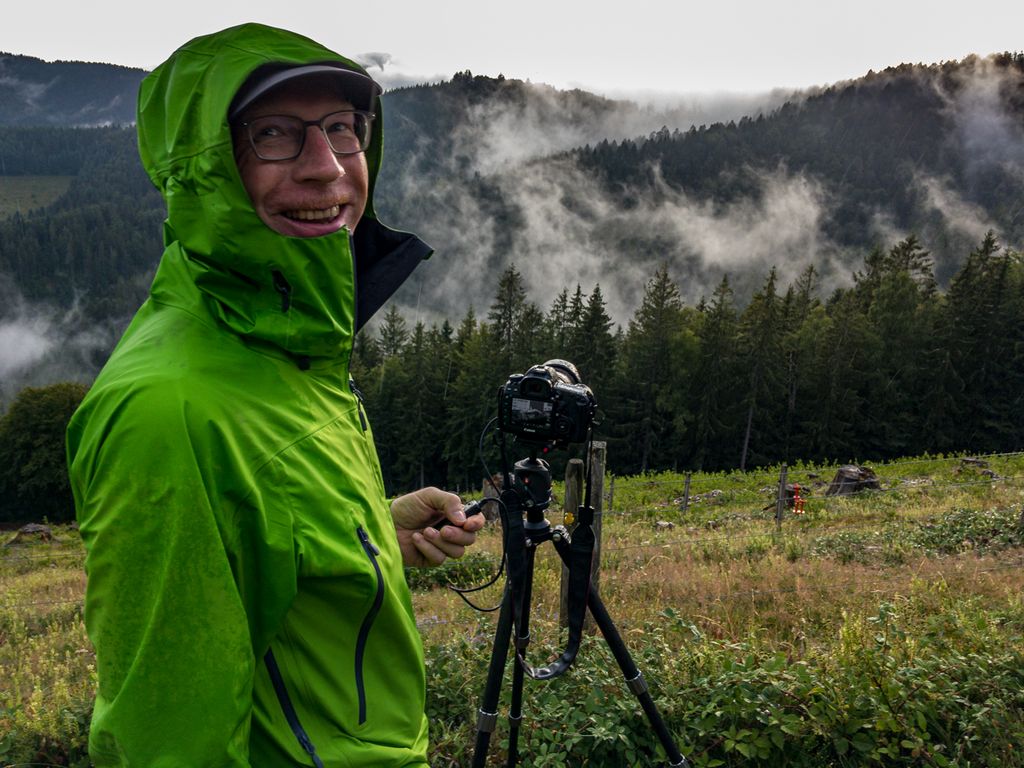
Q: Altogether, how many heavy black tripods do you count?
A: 1